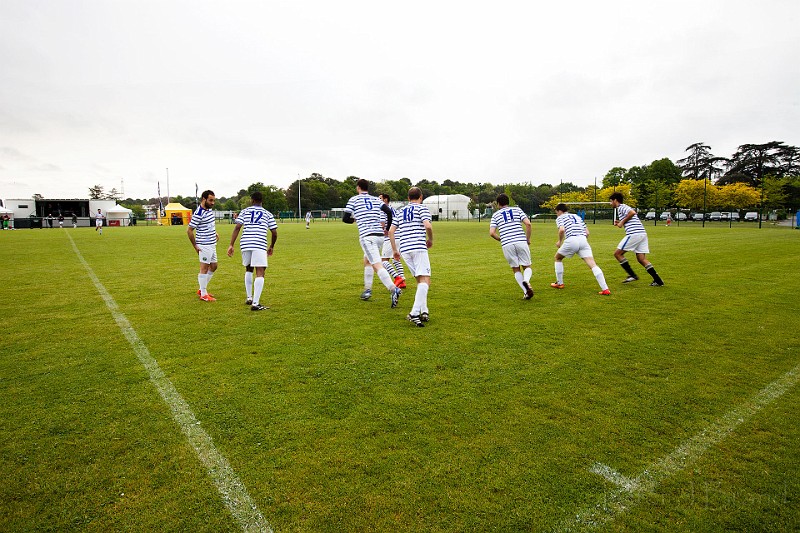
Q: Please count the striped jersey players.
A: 8